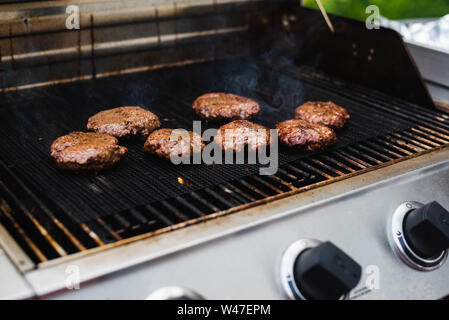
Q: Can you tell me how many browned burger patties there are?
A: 7